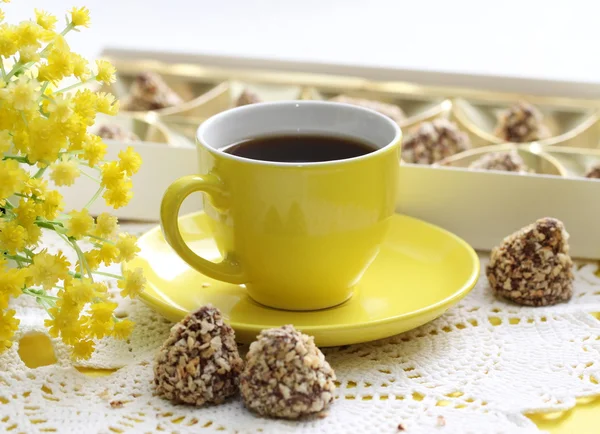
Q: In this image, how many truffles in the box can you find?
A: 8